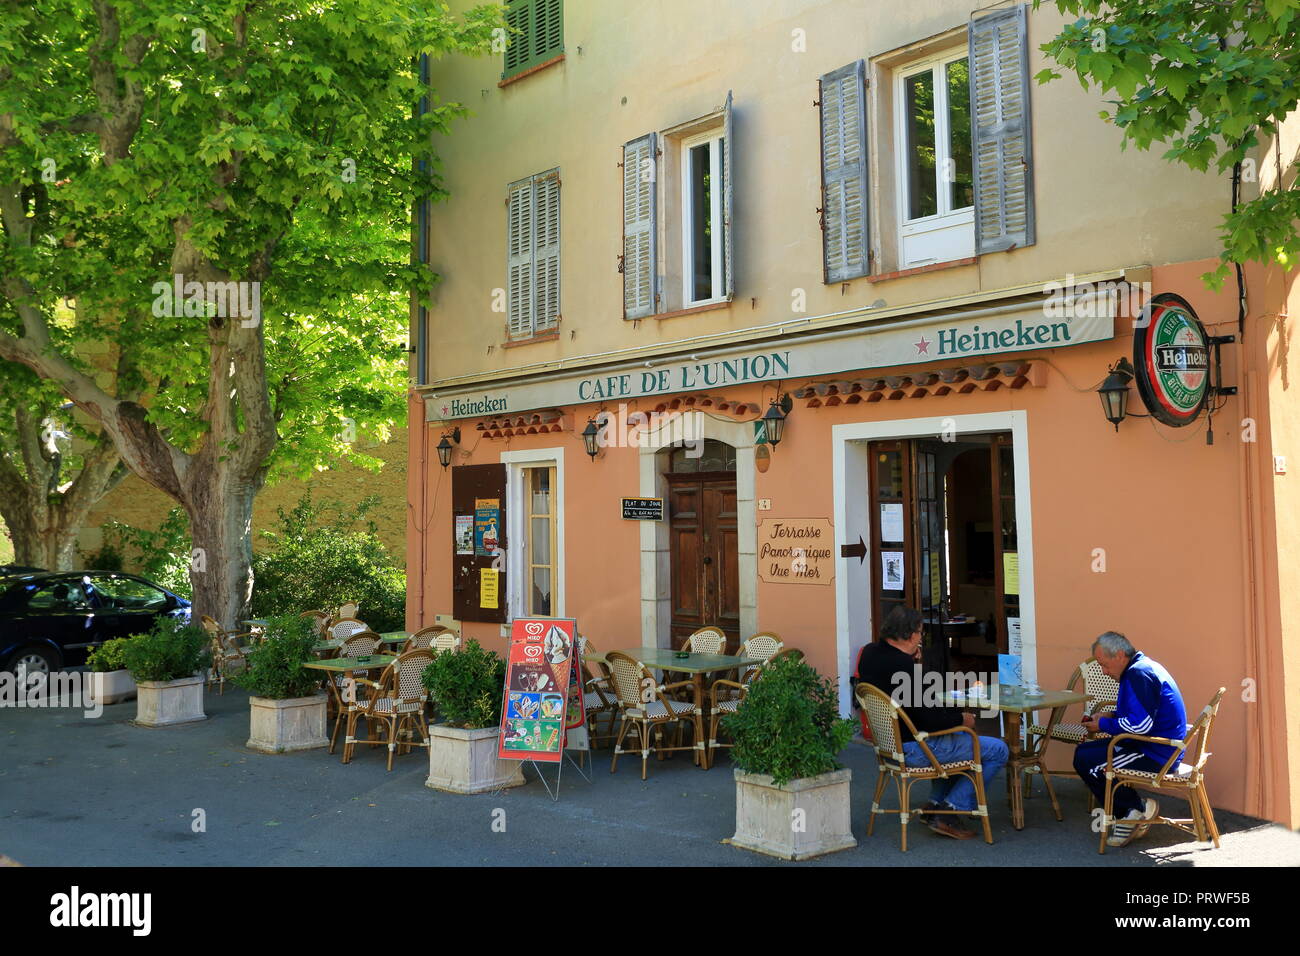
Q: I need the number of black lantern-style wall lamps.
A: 4